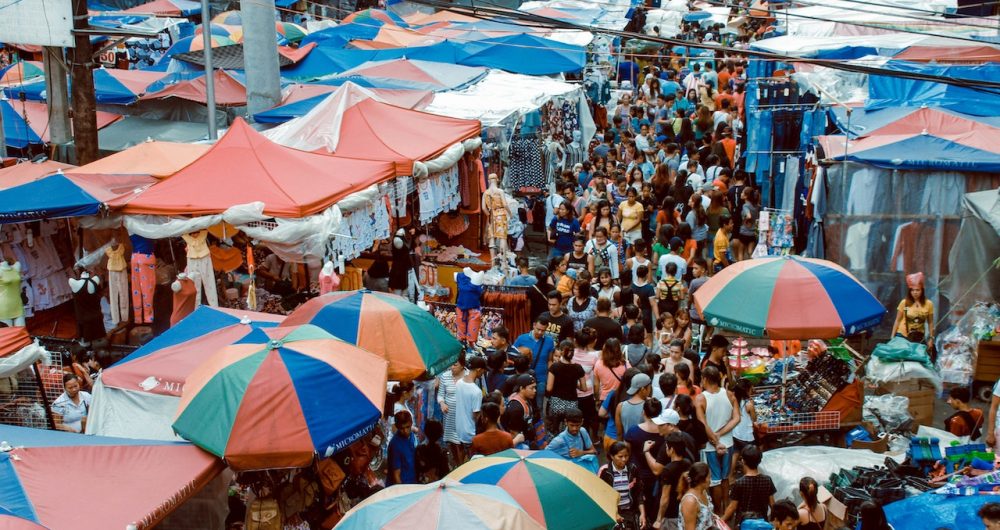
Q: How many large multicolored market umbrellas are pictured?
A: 5